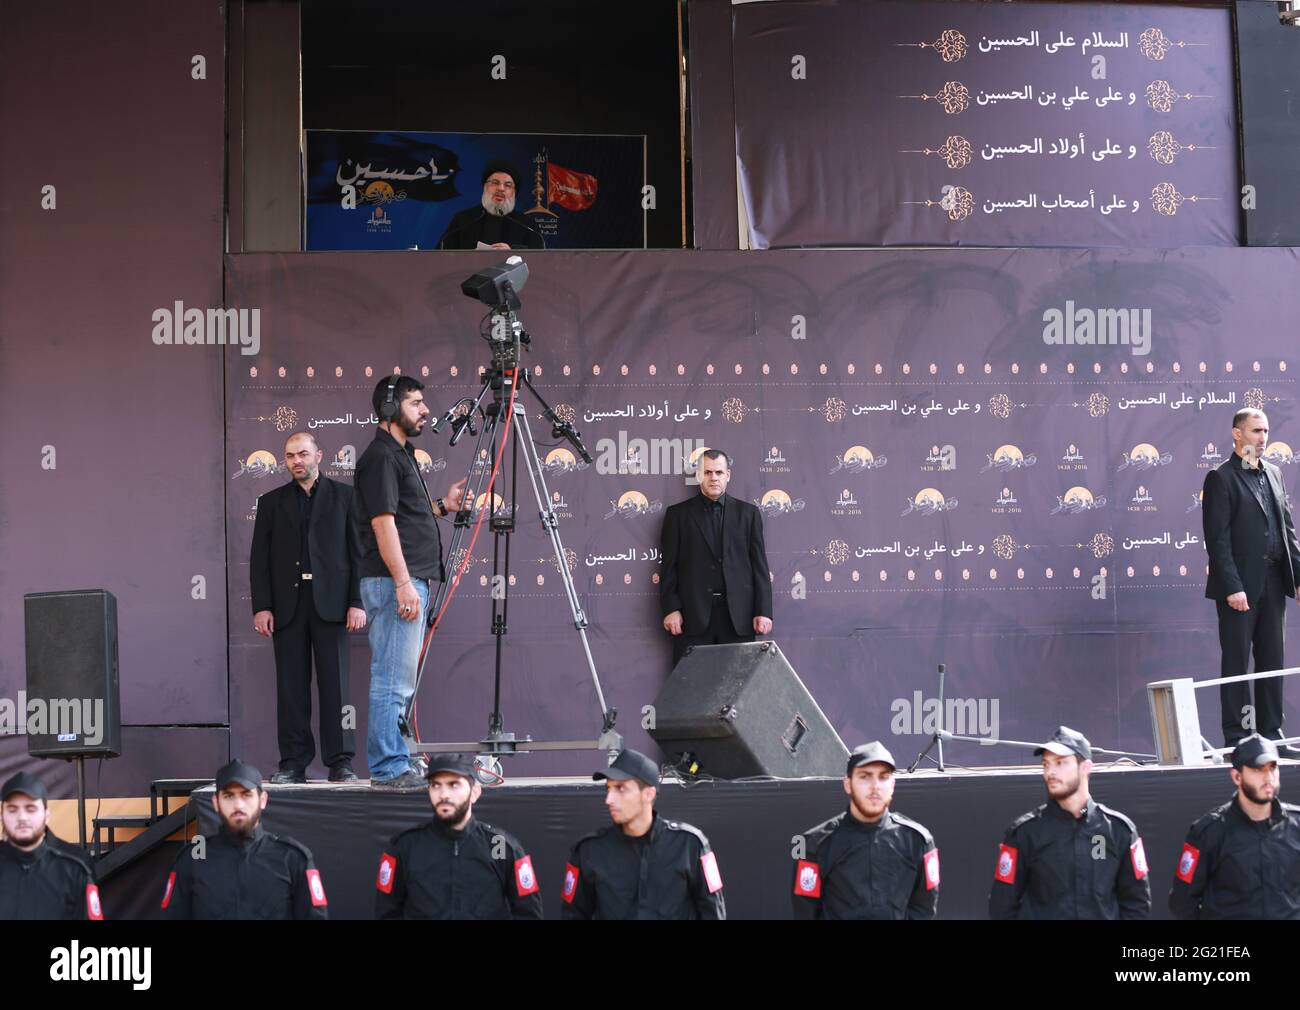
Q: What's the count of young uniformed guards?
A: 7